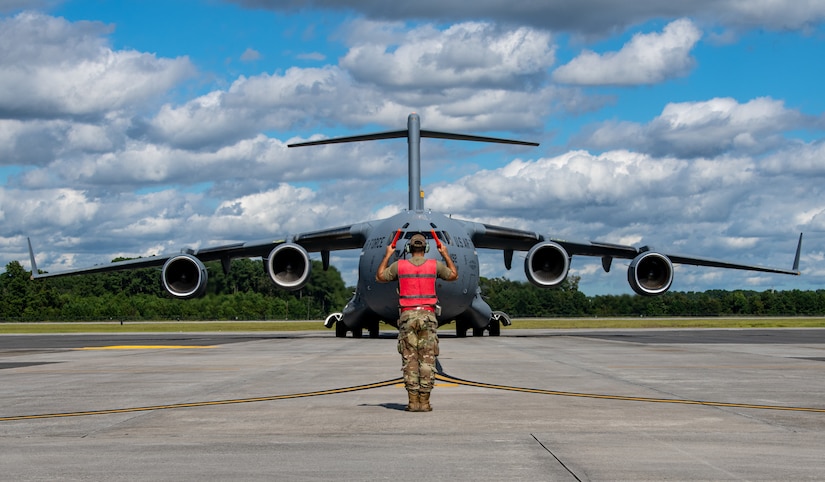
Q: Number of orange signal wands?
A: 2